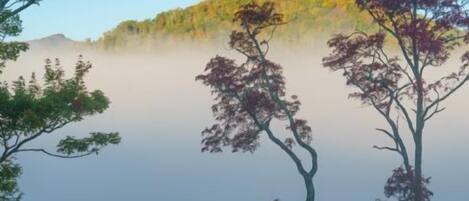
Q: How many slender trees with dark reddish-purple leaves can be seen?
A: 2